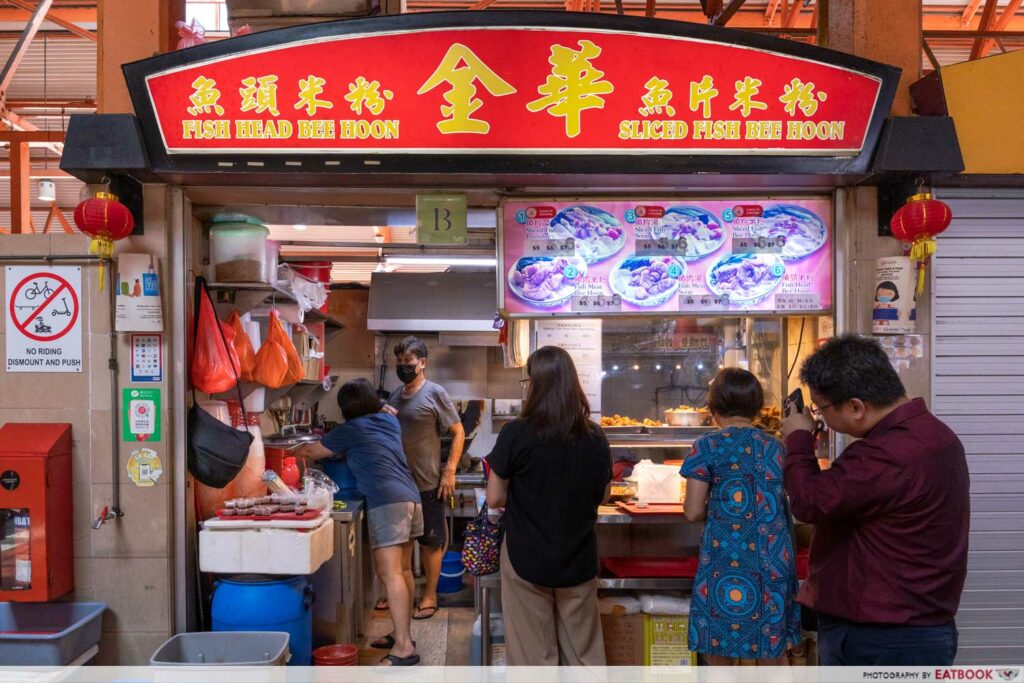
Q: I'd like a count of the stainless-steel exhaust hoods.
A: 1